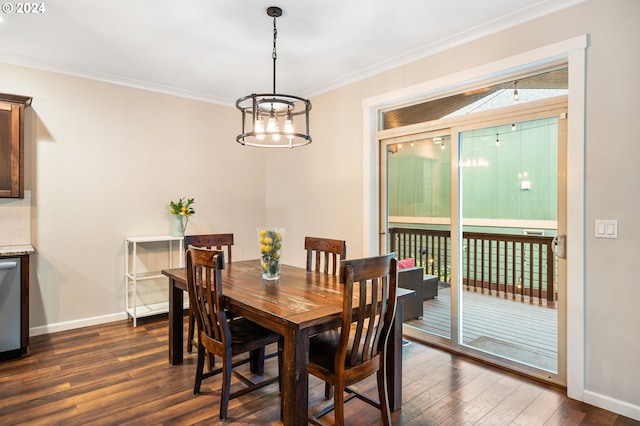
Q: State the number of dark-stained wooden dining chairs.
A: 4